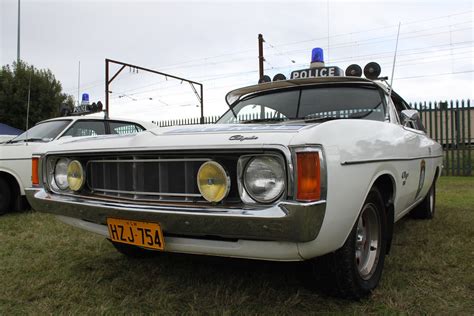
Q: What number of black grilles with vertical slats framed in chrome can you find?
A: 1